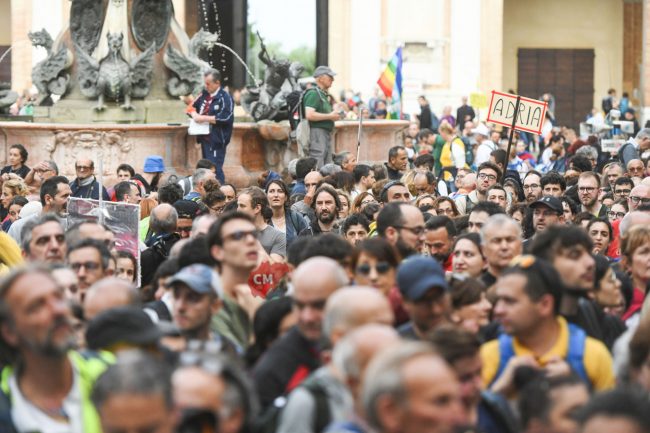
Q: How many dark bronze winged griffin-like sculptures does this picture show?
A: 3